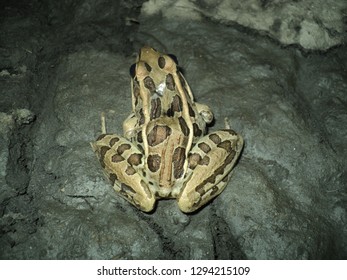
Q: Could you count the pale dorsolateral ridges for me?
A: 2